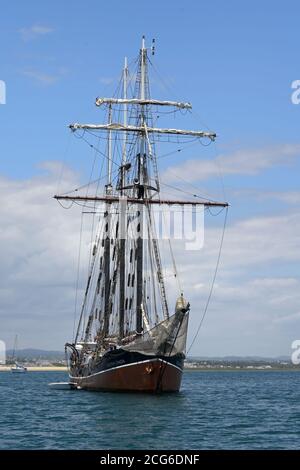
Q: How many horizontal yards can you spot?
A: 3